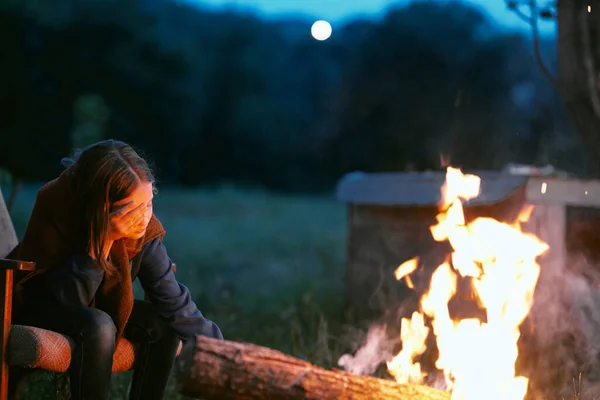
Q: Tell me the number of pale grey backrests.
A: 1